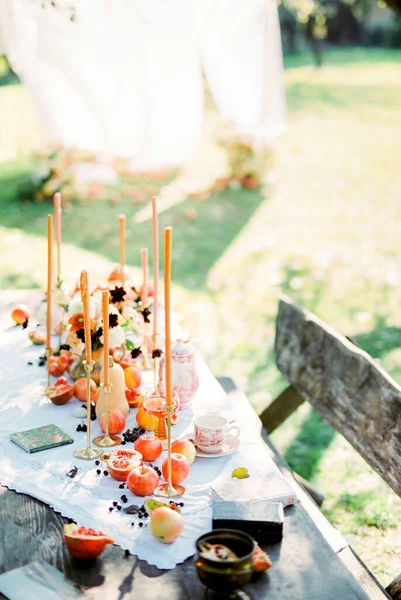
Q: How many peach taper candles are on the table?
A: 8